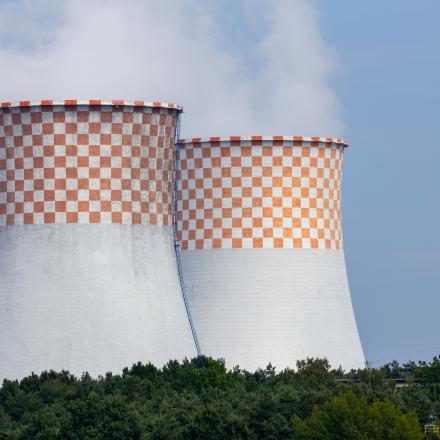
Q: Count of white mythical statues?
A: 0